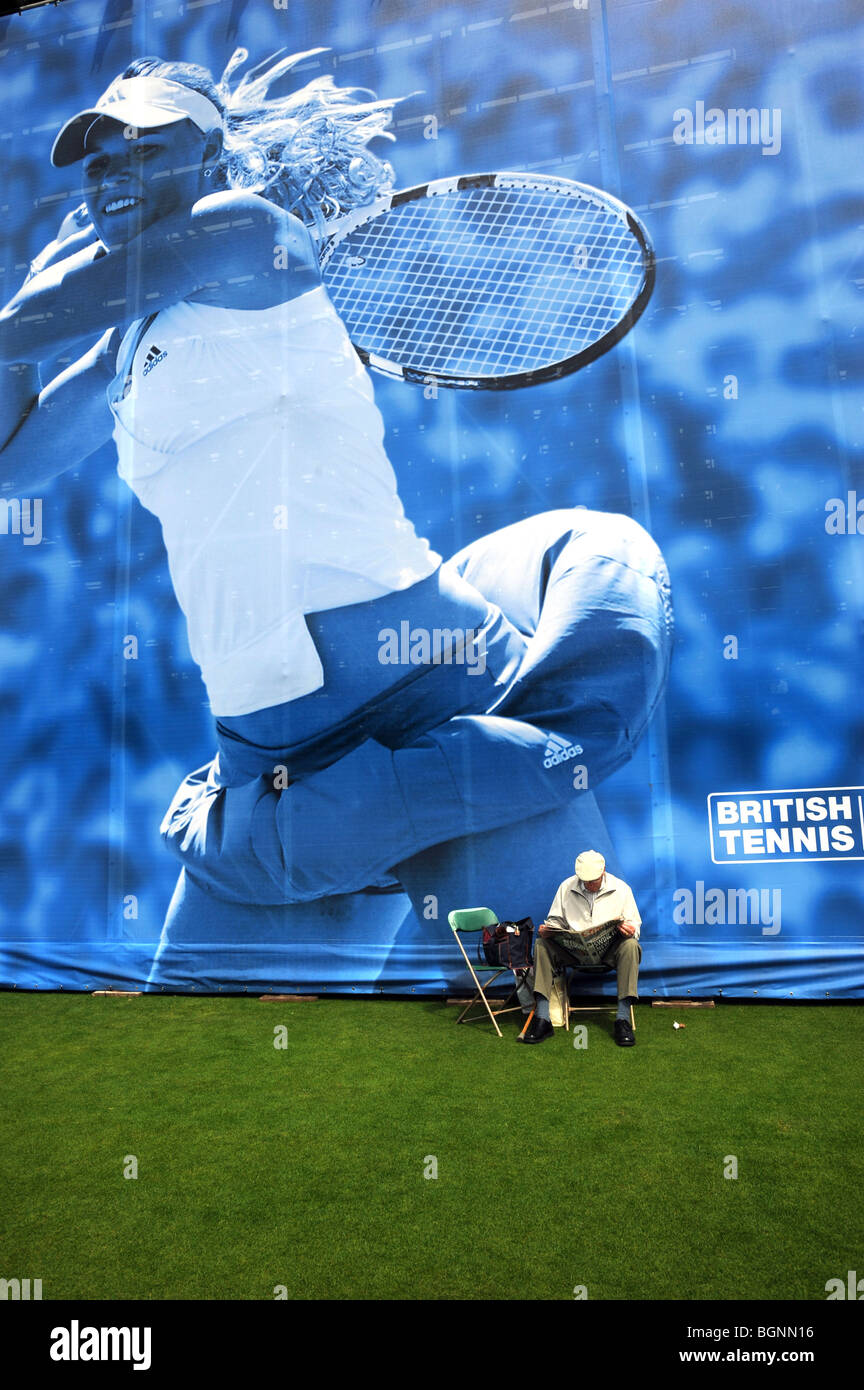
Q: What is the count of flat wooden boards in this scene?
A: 4